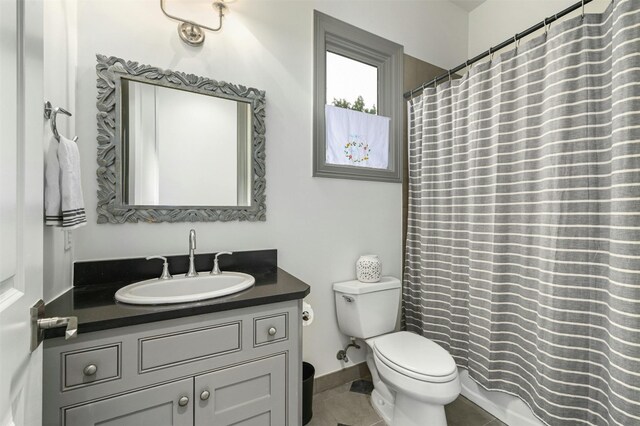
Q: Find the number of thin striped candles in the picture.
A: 0